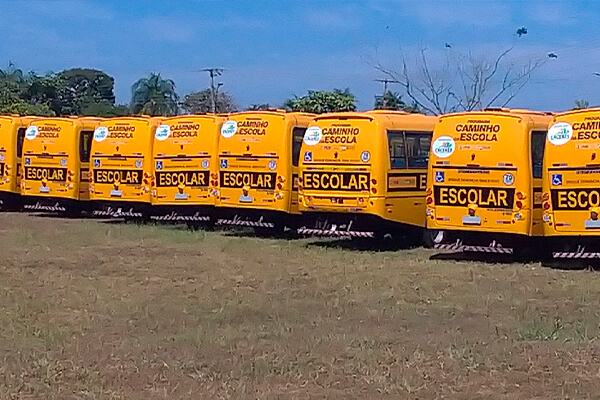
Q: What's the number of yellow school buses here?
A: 8